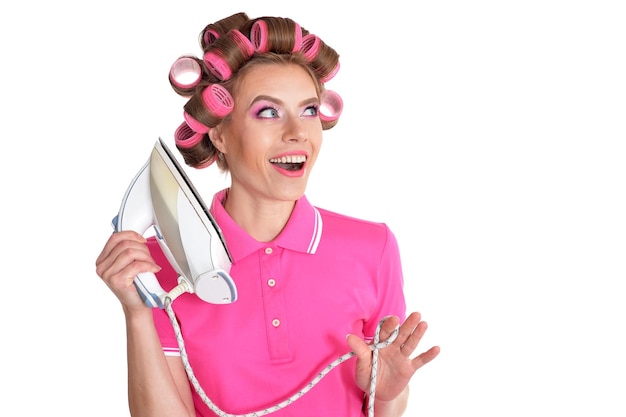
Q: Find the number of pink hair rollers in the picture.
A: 8